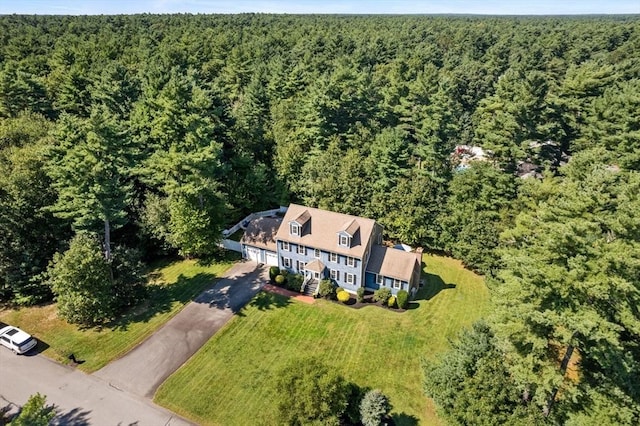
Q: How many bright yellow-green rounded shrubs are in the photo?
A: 3